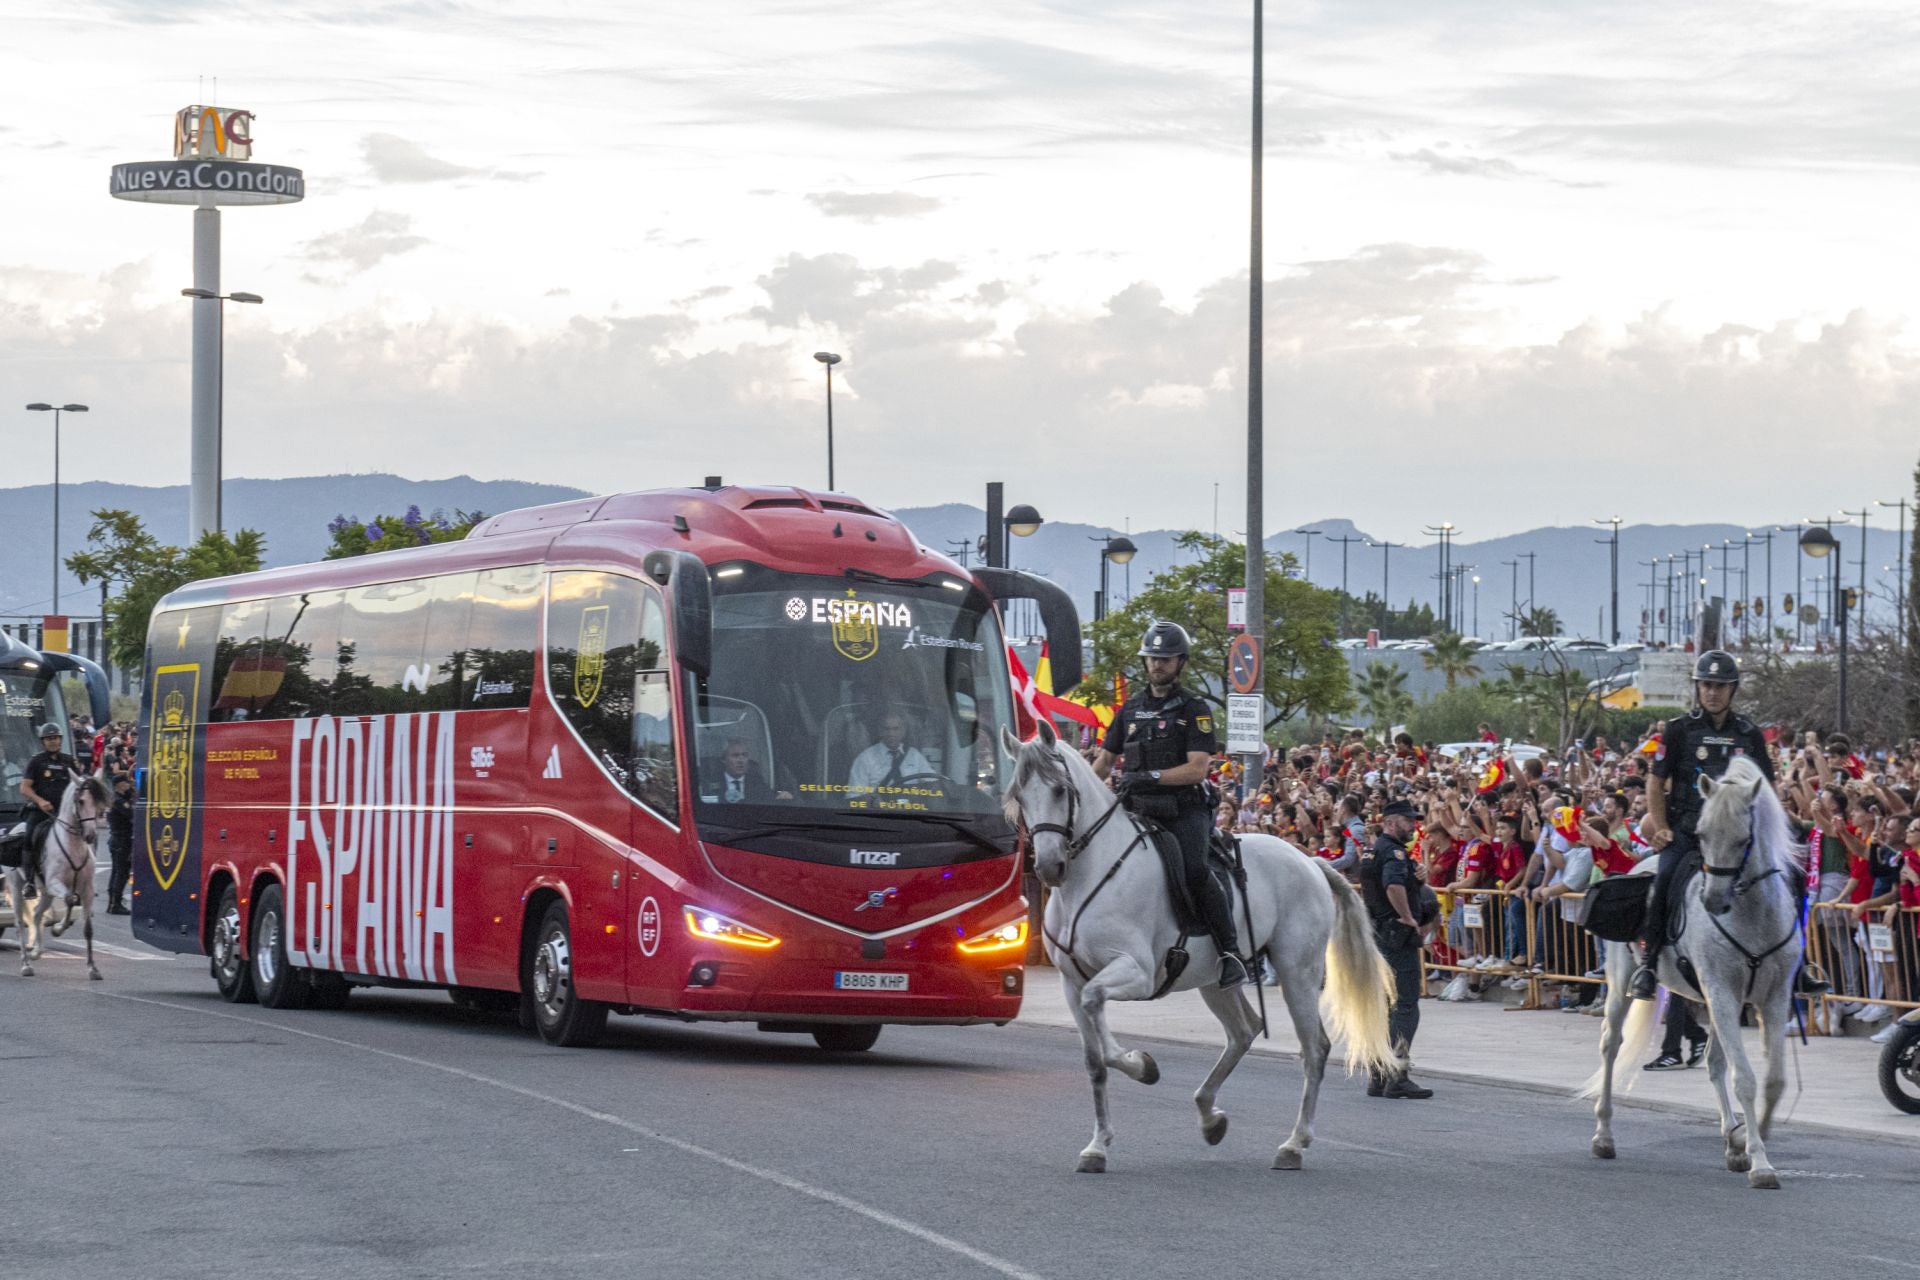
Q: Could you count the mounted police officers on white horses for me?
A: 3